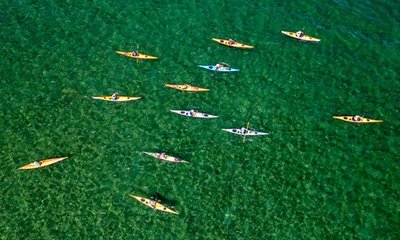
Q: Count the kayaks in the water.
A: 12